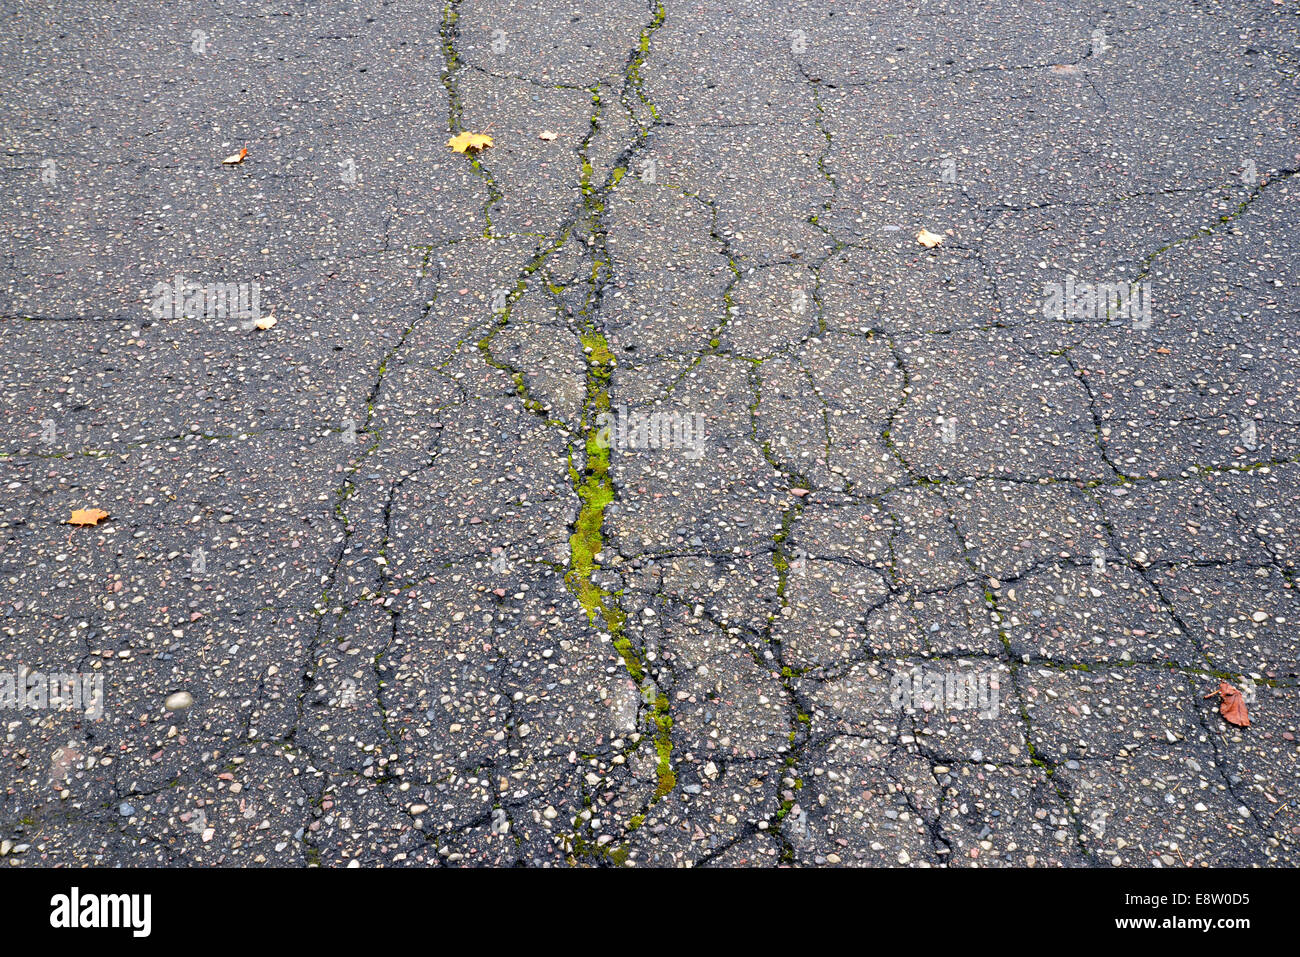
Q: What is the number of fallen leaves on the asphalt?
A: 7